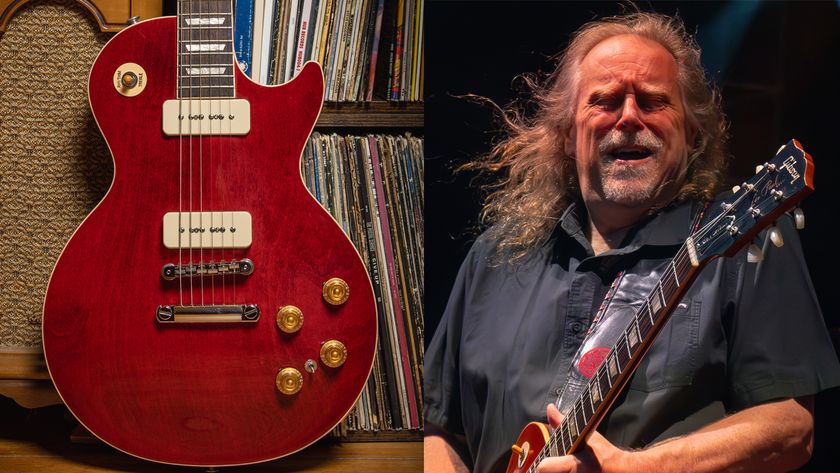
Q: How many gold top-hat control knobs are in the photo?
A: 4